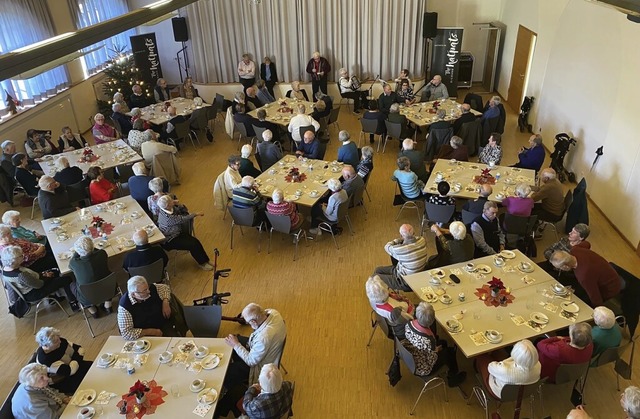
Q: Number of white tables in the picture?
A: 9